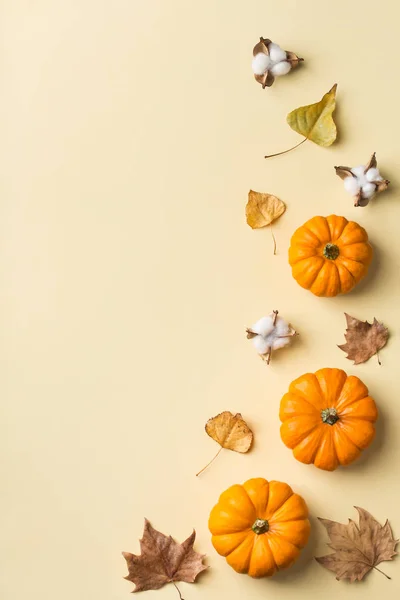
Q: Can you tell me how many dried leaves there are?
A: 6